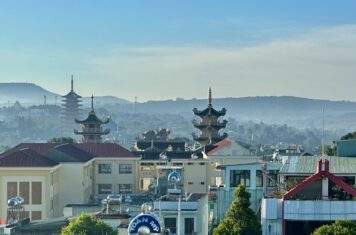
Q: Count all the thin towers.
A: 3